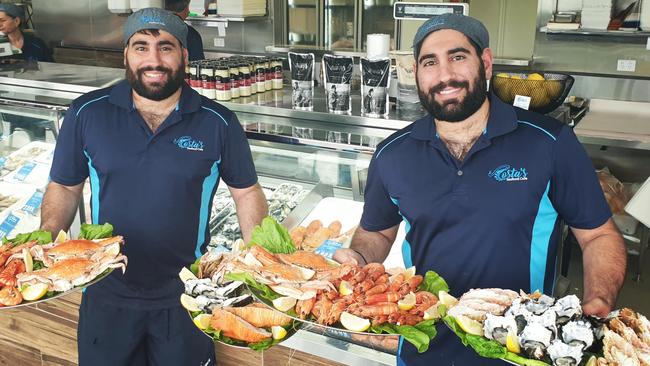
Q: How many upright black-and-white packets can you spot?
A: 3